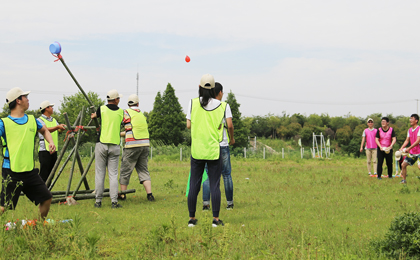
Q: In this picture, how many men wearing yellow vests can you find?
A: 5